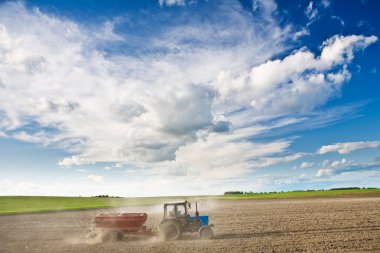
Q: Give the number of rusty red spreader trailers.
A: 1